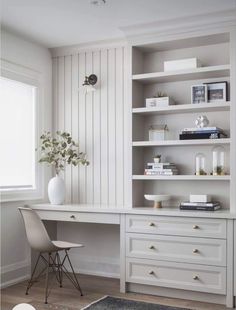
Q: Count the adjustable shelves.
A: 4